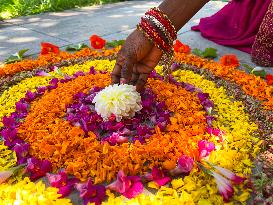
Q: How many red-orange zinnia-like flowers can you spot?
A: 5